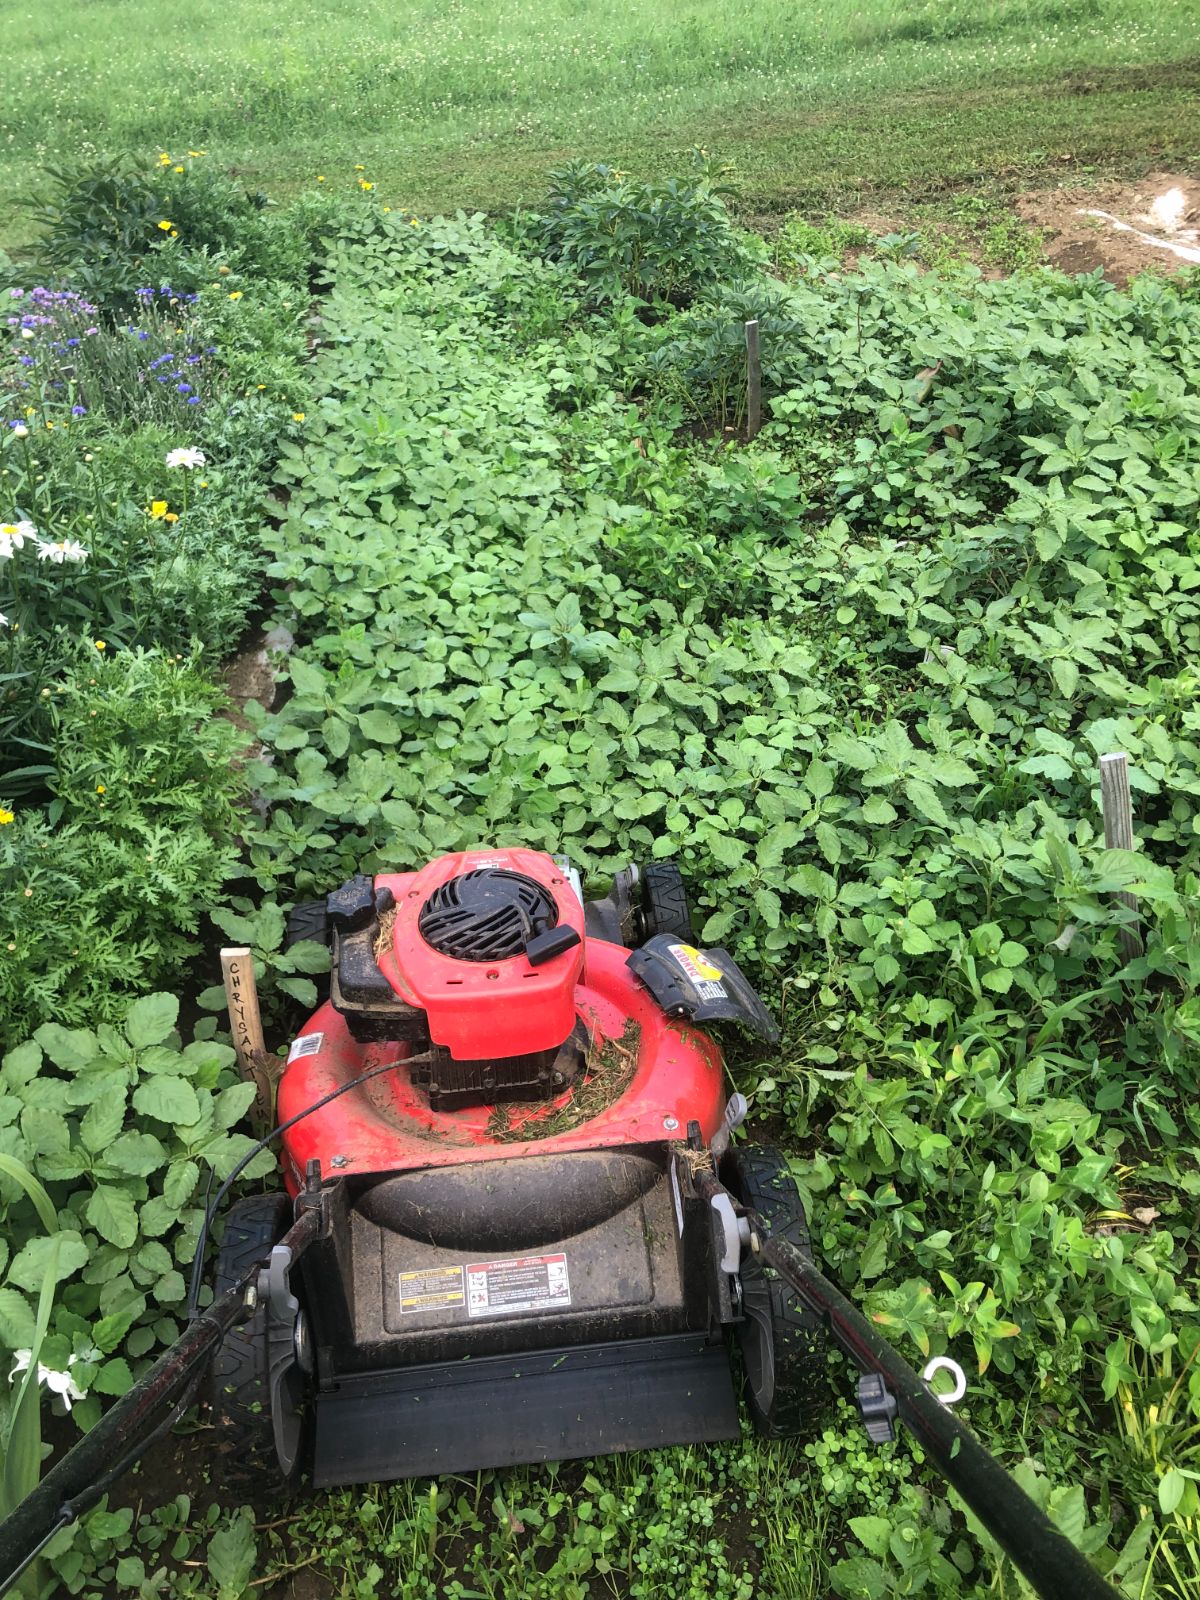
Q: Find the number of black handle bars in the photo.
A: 2